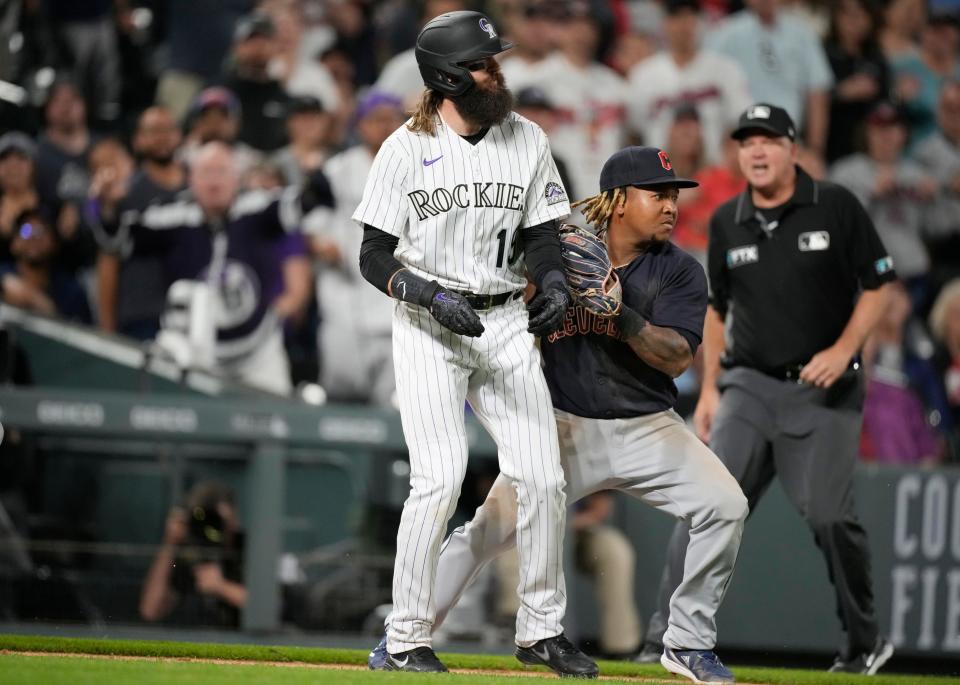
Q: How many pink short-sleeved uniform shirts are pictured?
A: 0